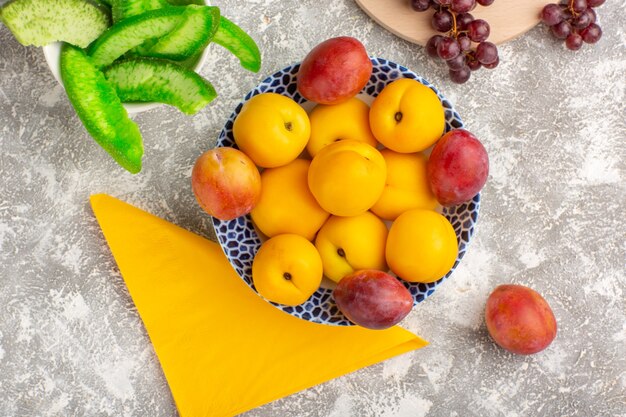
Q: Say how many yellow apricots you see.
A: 9